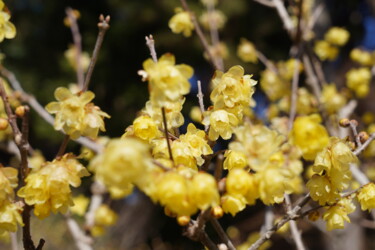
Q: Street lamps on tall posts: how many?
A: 0